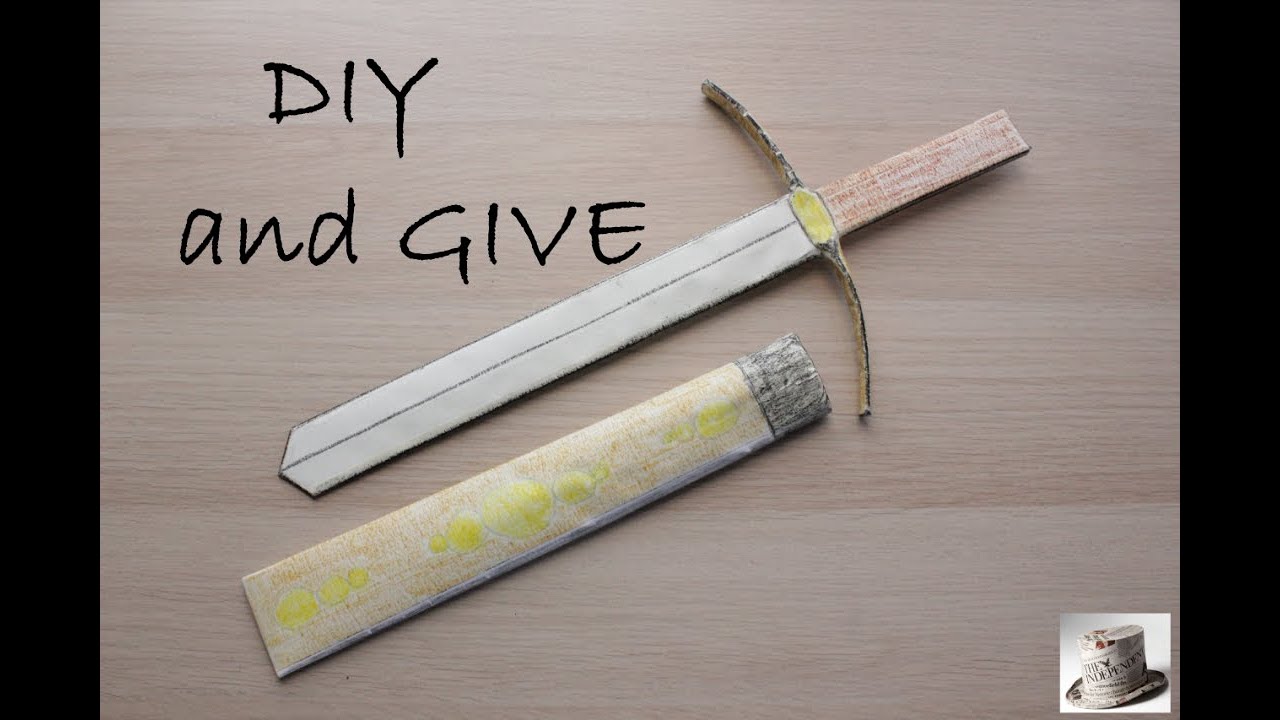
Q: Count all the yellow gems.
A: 12